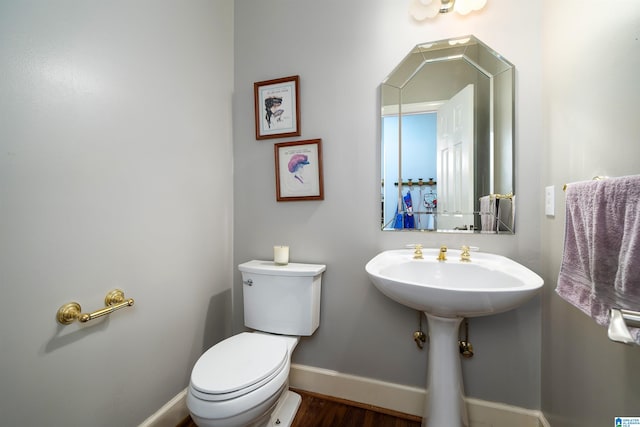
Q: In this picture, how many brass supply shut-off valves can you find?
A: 2